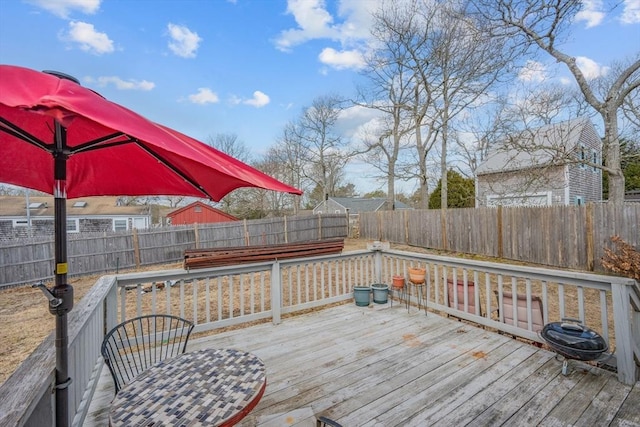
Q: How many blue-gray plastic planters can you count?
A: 2